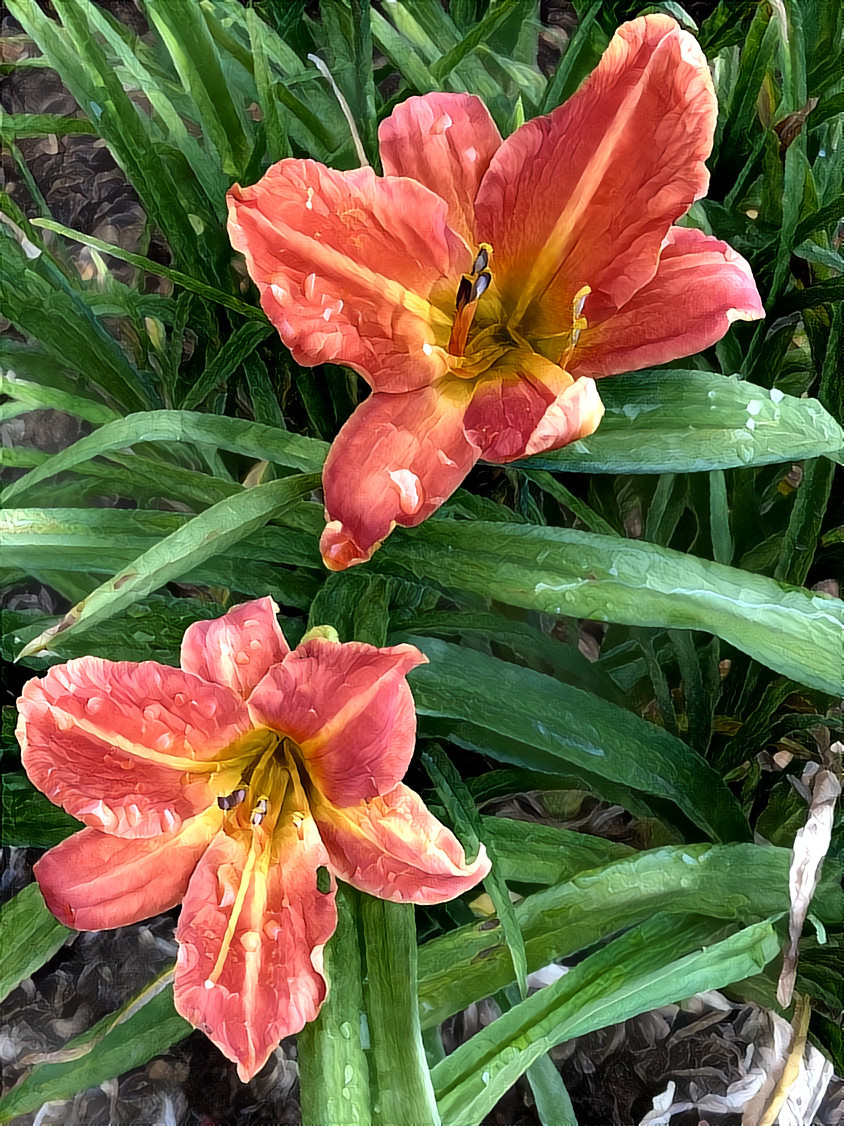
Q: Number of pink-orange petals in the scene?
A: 12